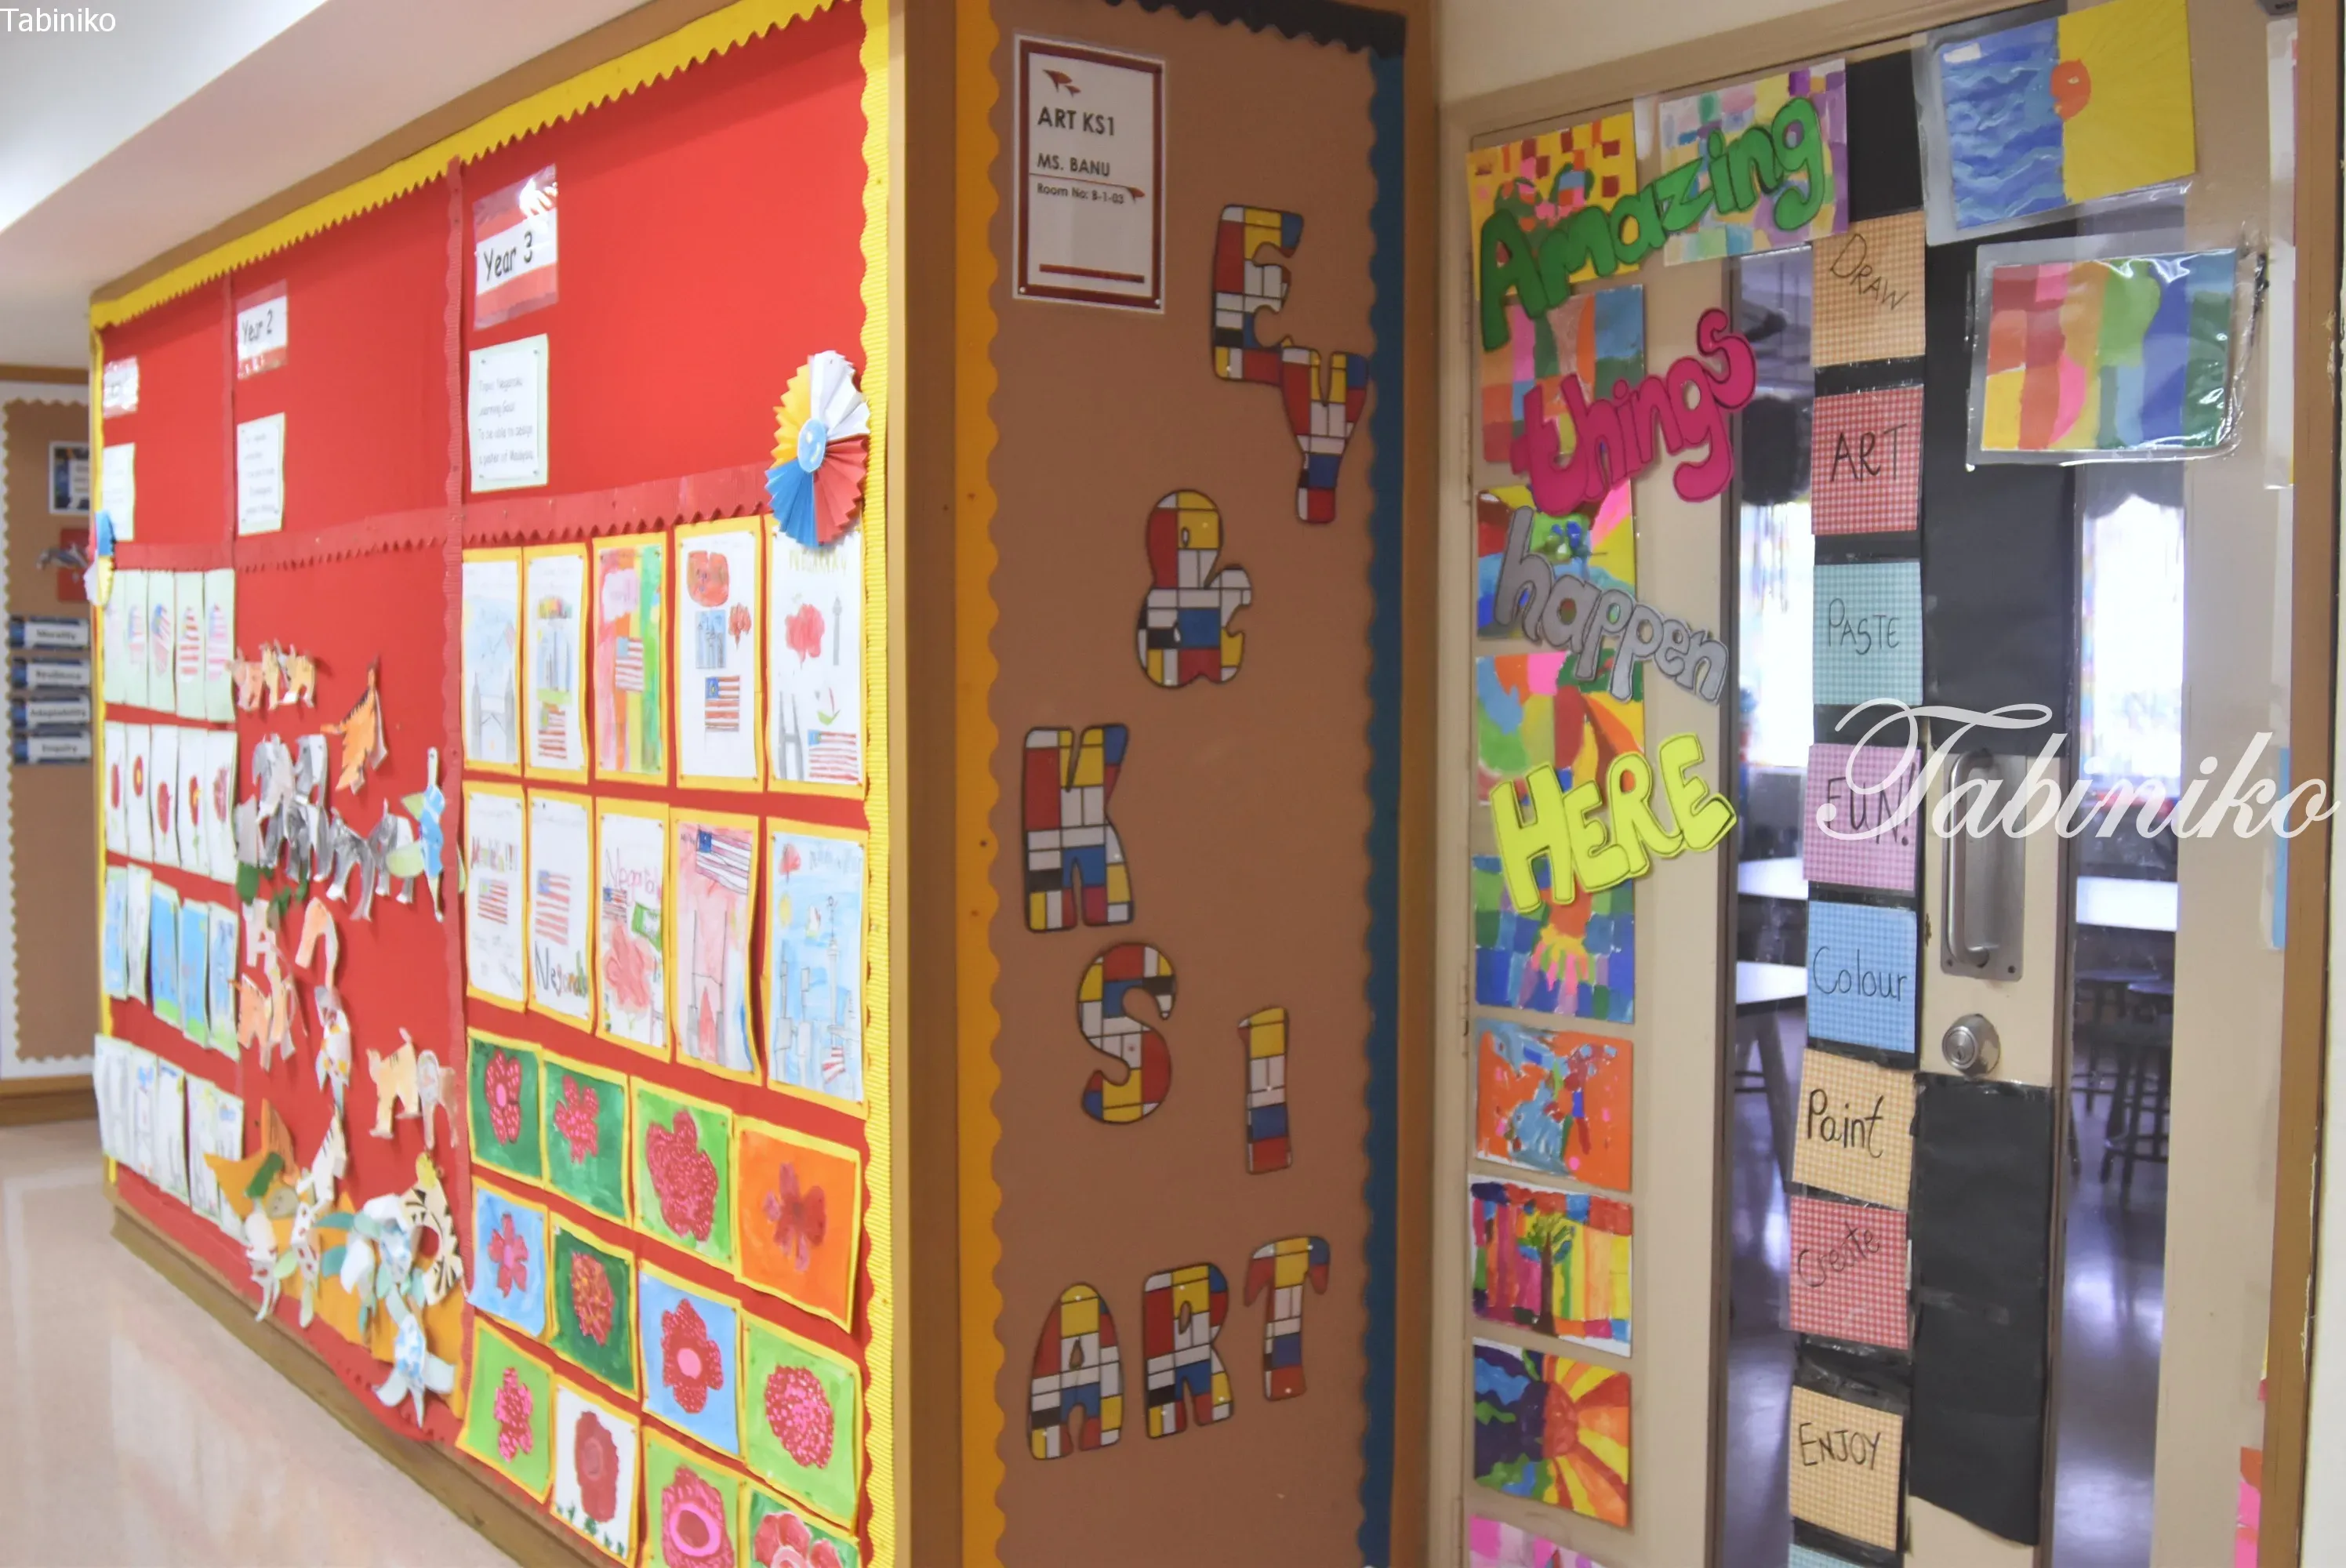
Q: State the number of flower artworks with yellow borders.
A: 12